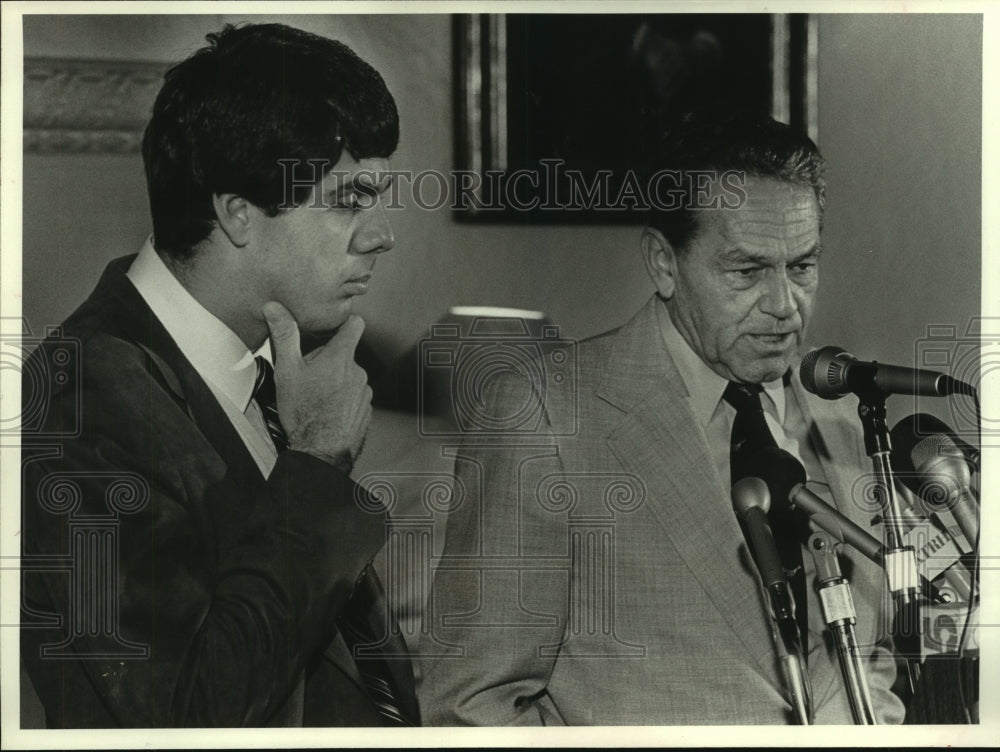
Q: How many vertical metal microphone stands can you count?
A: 3